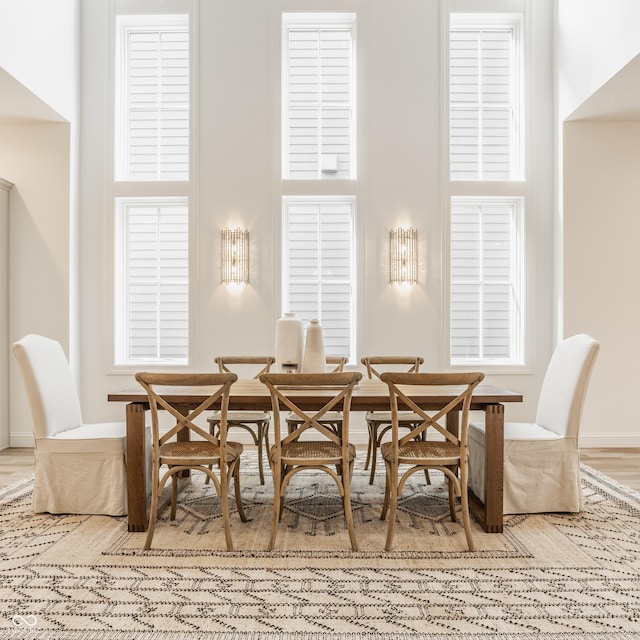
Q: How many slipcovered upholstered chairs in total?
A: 2